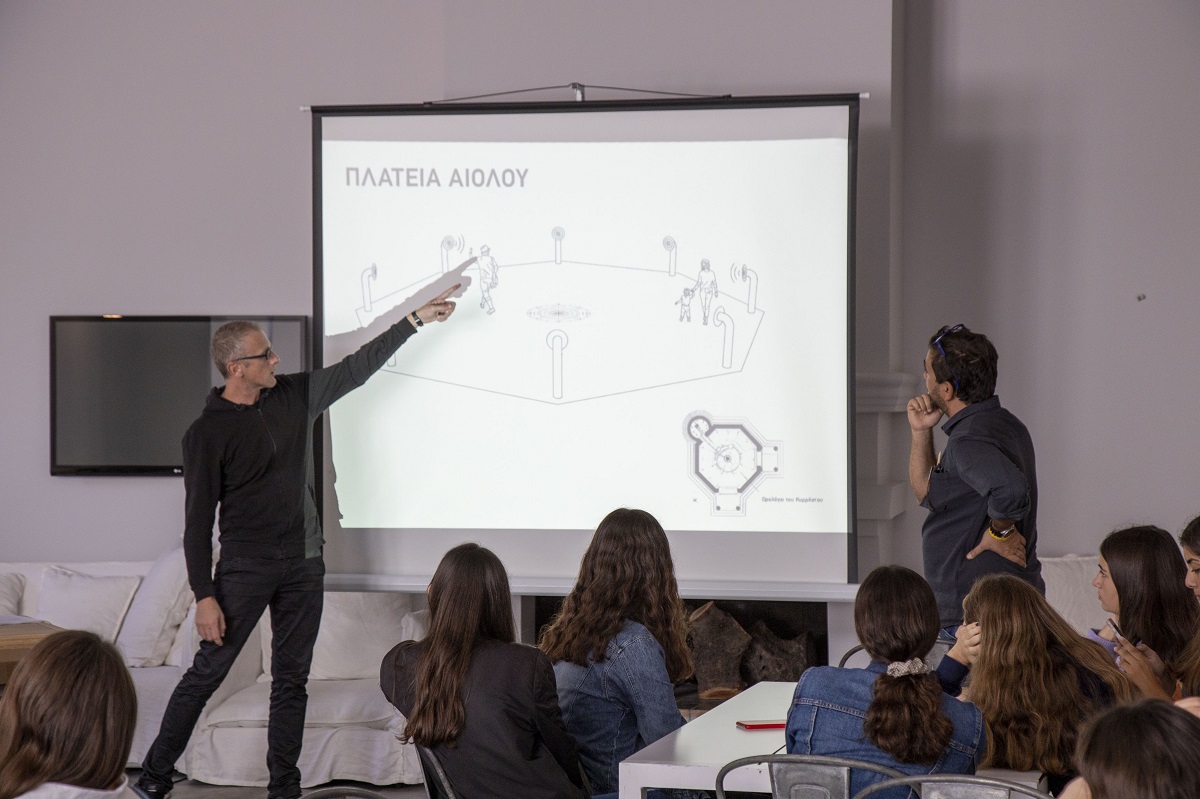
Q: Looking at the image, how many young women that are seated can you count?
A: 8